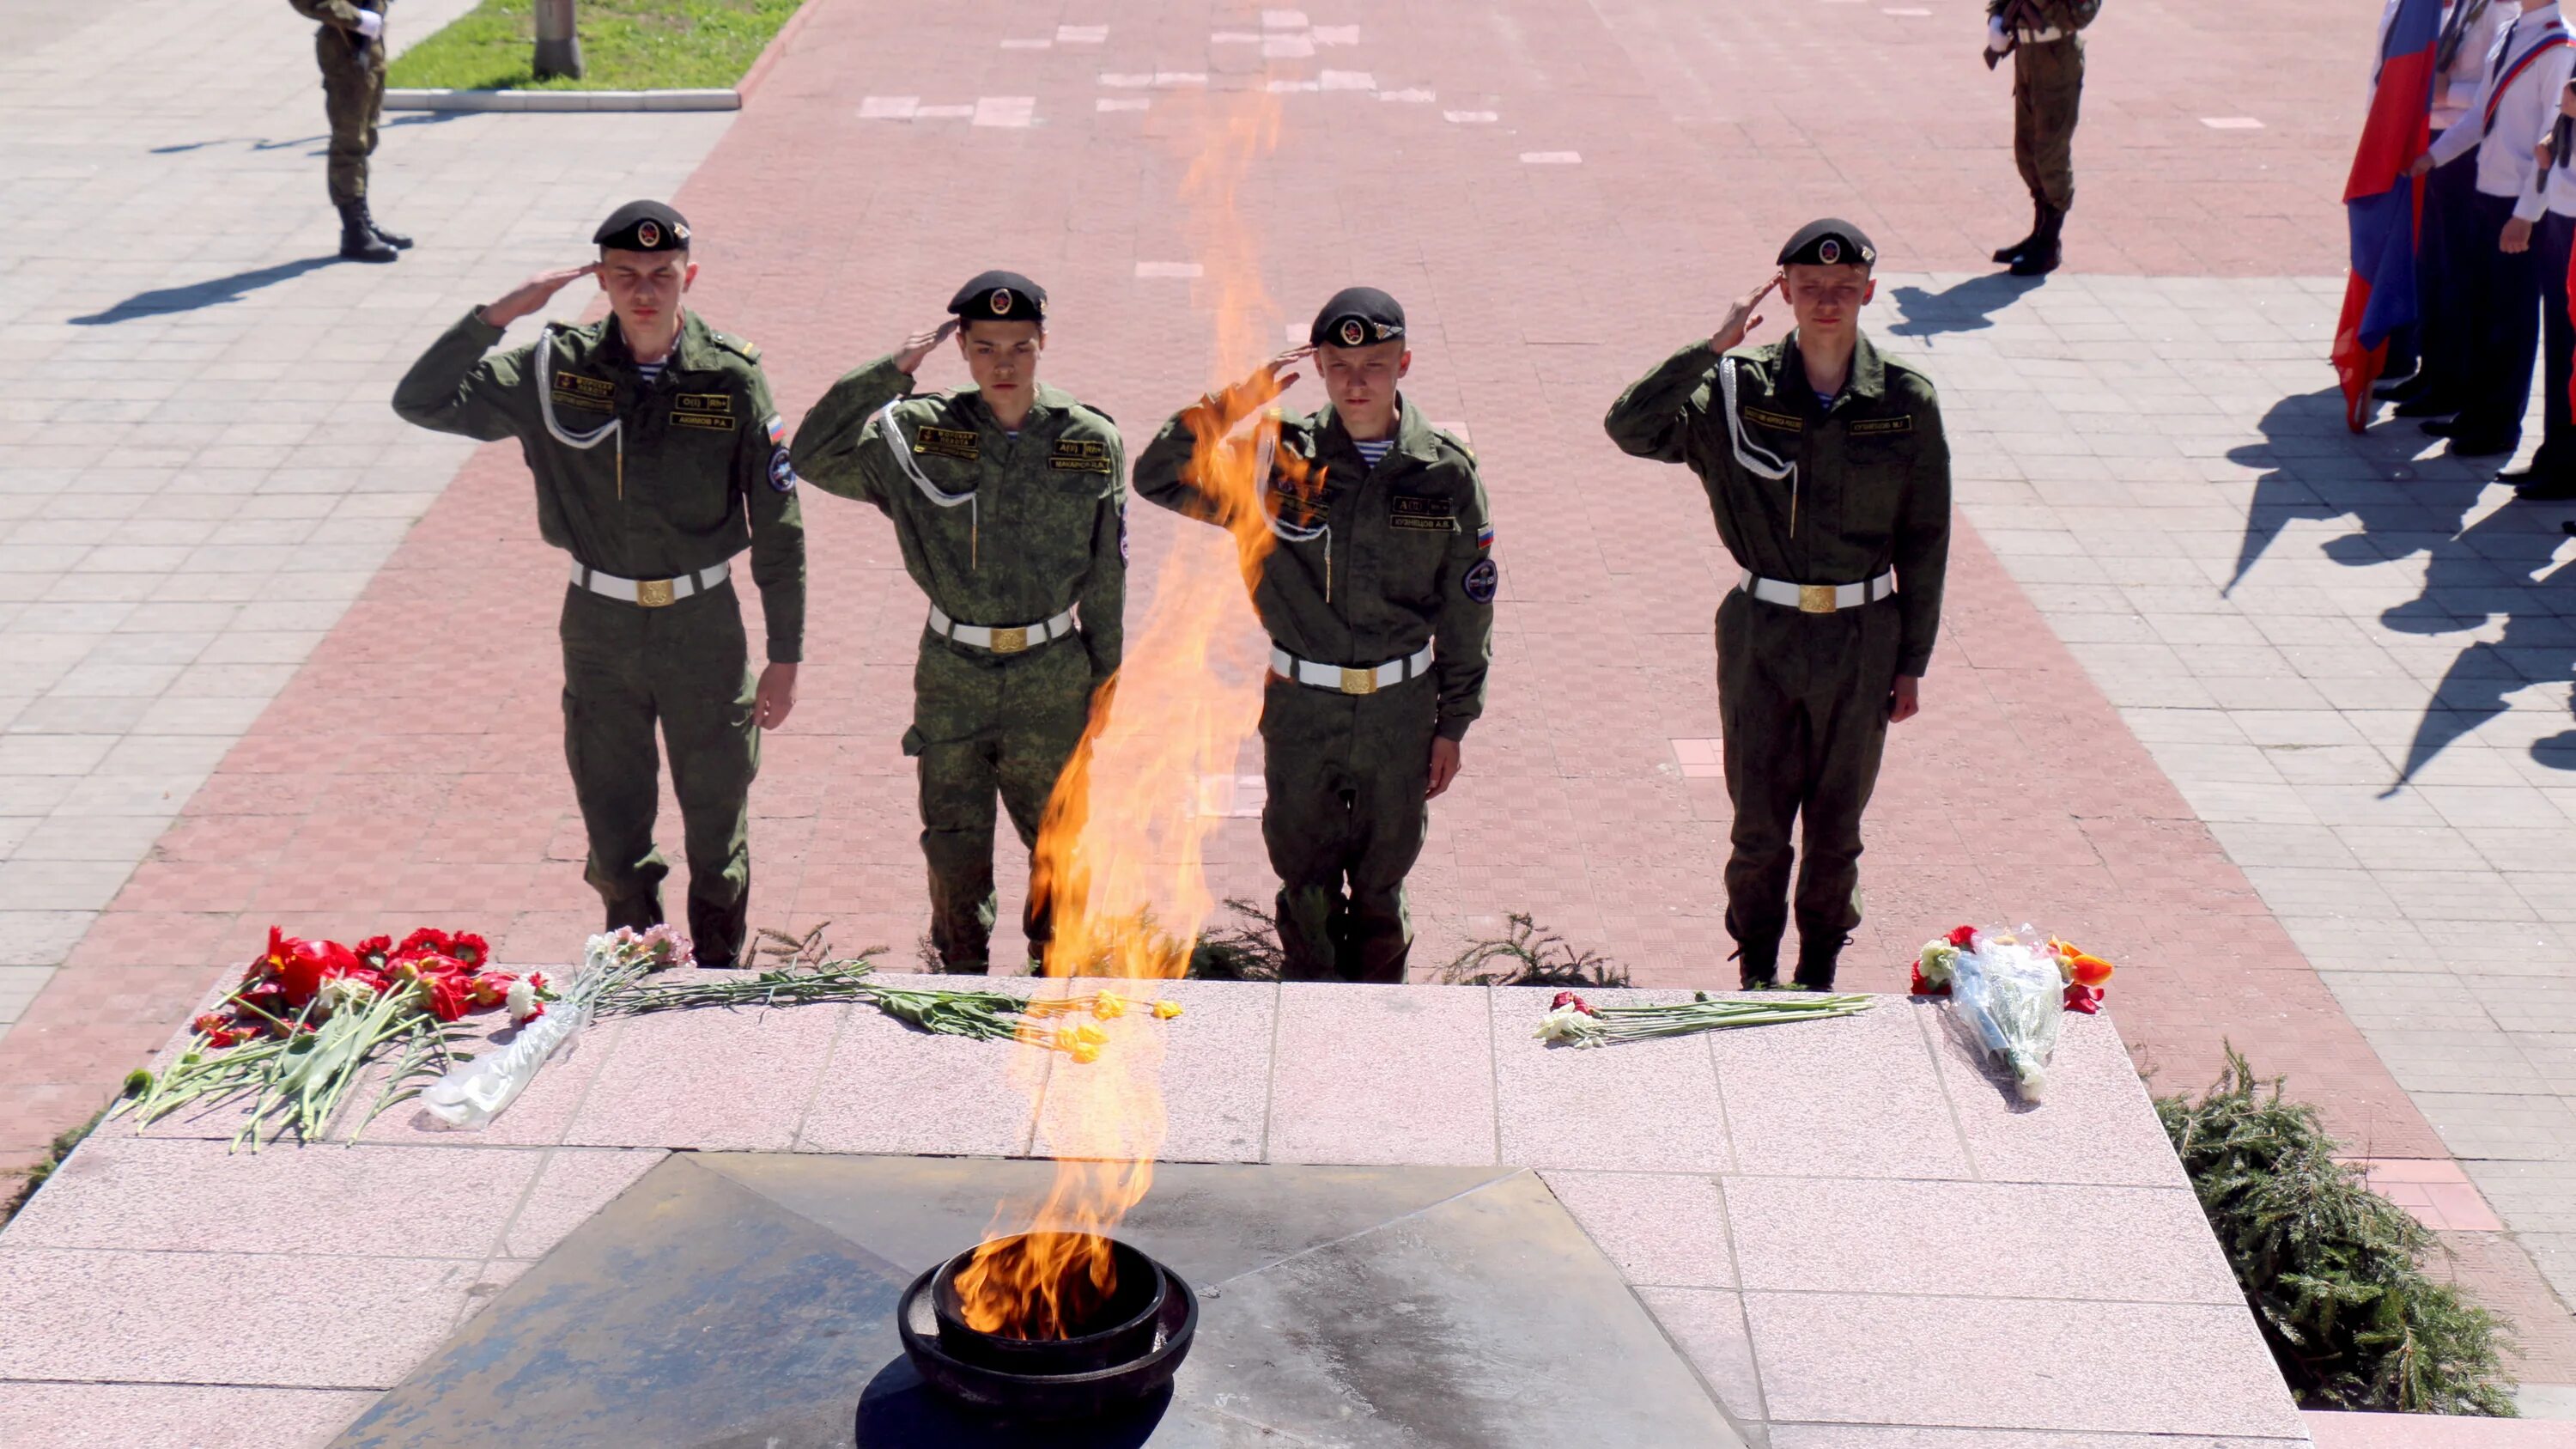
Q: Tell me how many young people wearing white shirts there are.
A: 4